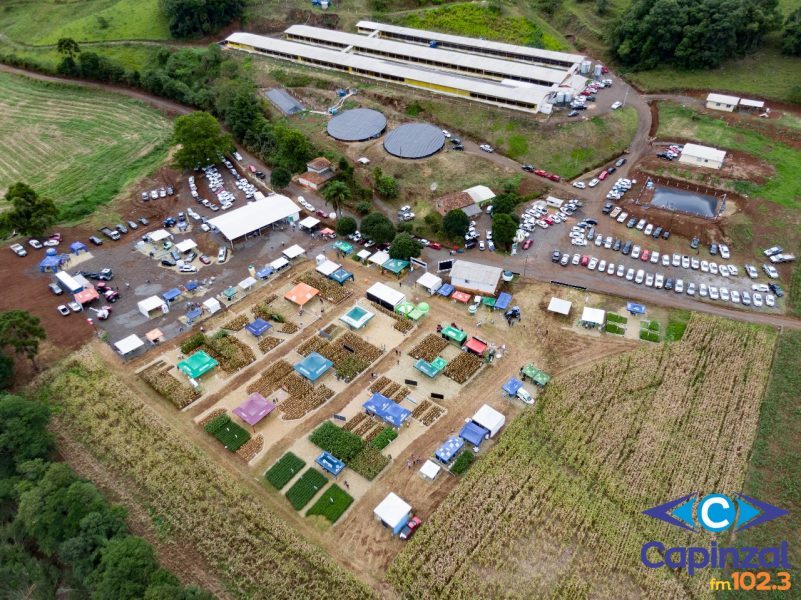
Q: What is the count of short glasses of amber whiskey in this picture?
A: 0